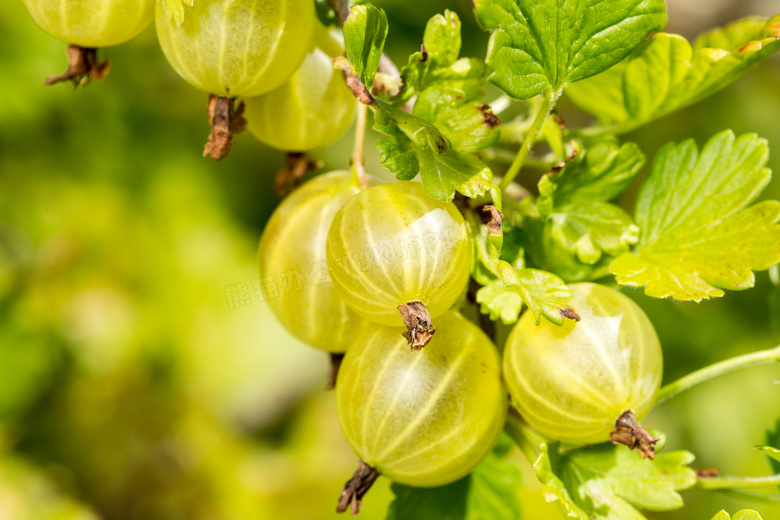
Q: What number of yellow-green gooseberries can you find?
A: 7